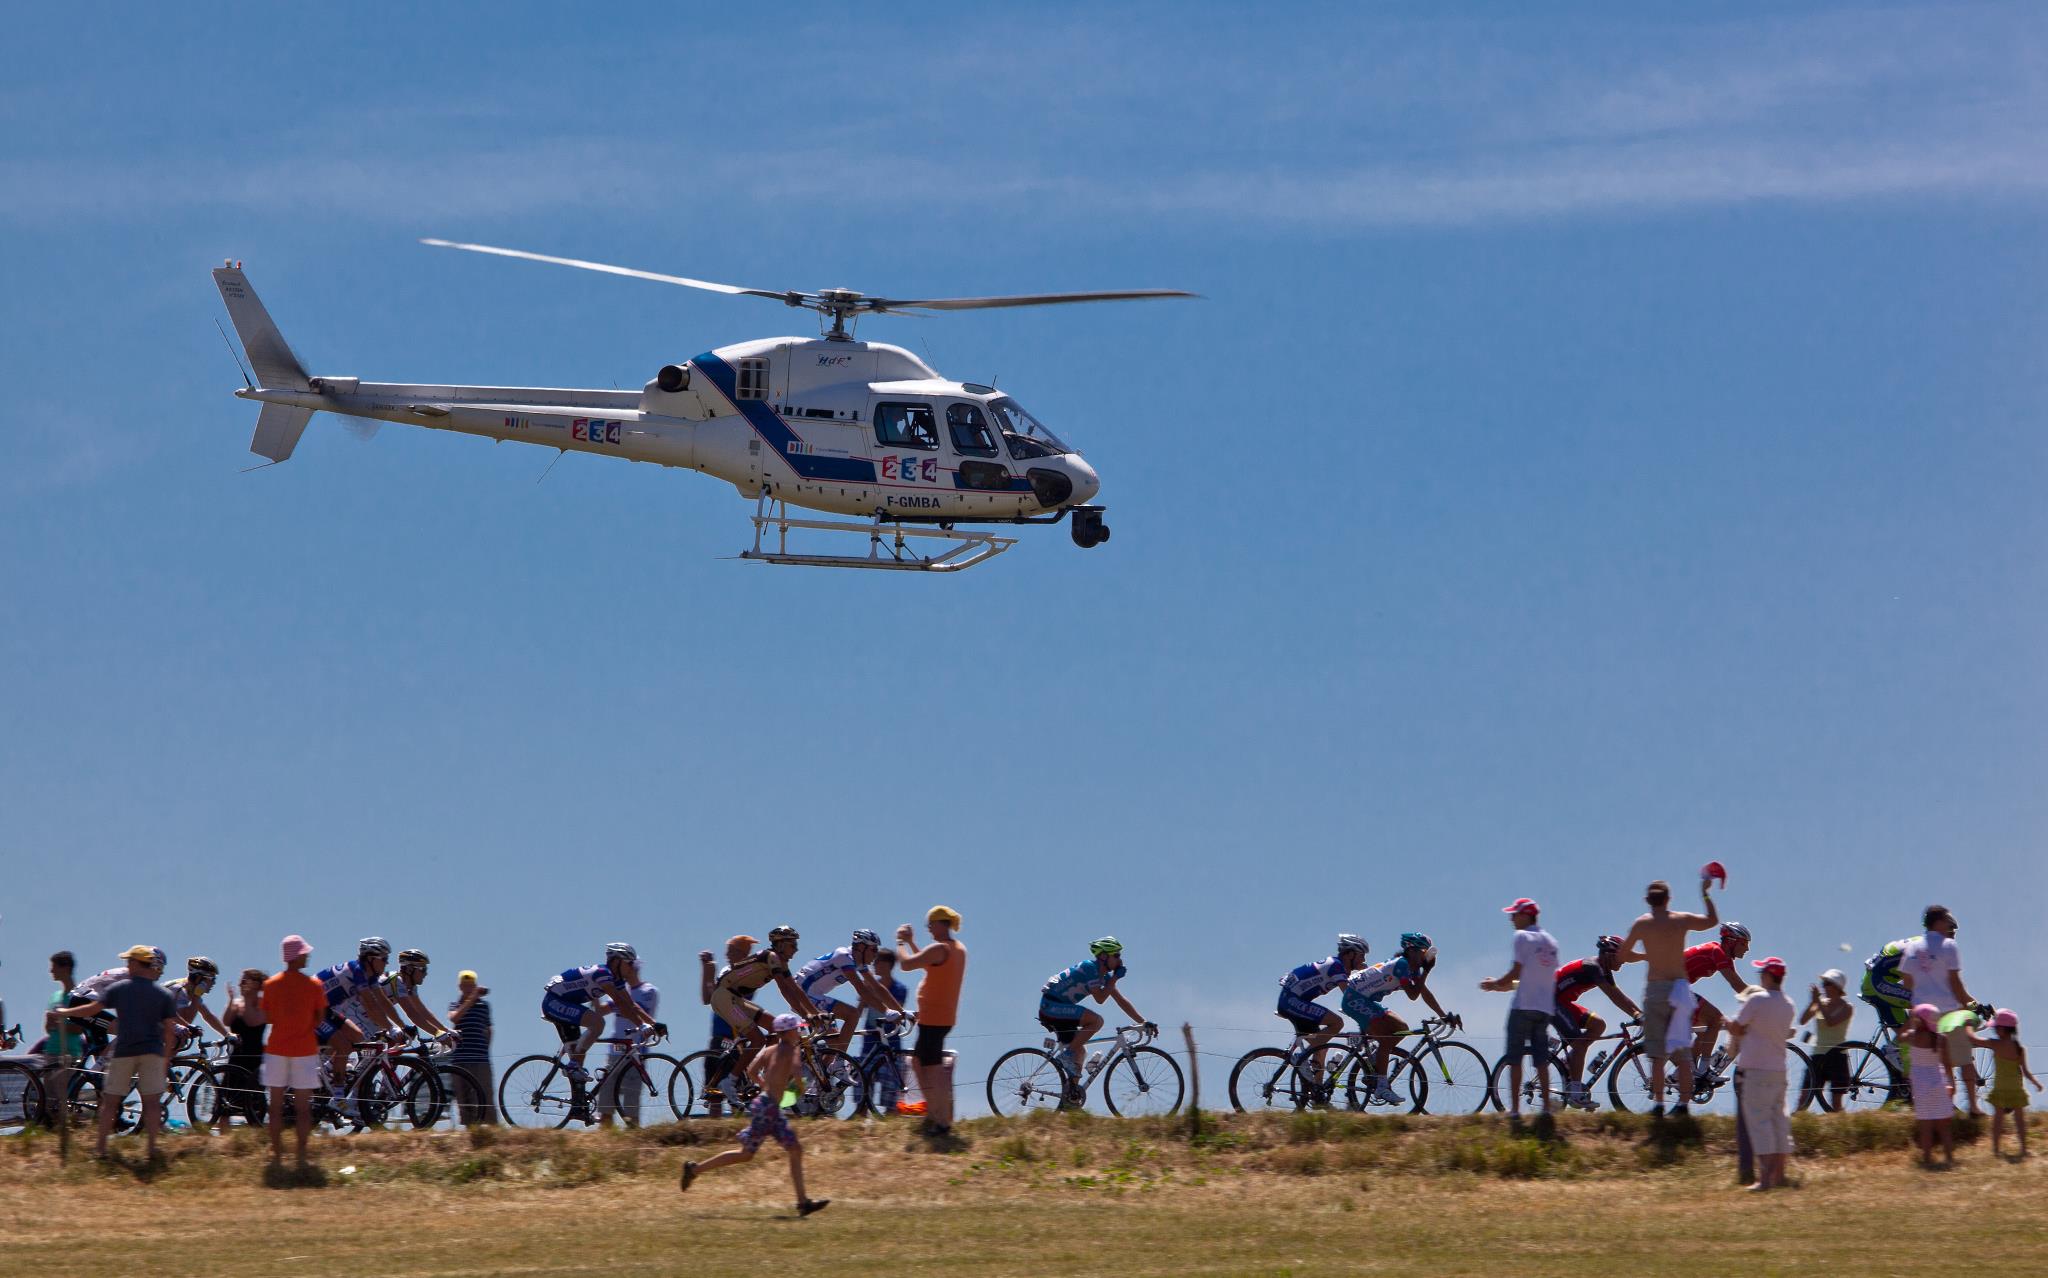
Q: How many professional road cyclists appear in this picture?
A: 13